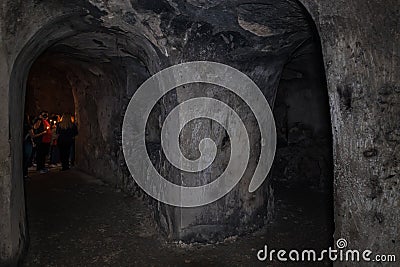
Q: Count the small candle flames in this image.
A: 3